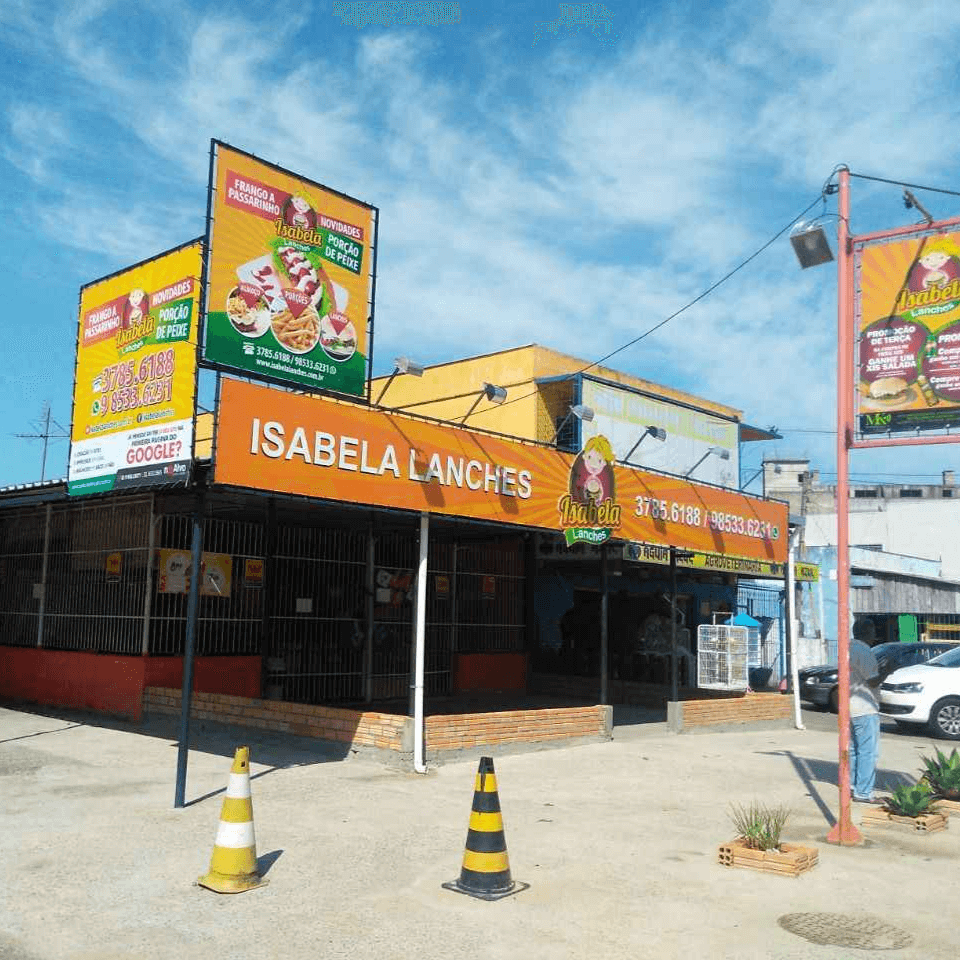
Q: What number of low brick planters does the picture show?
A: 3